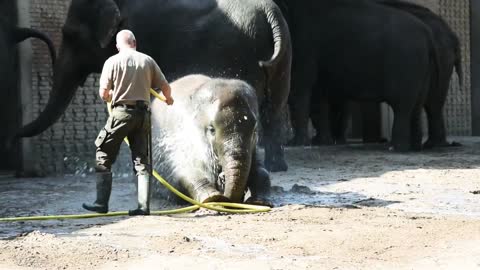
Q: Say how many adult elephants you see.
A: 4